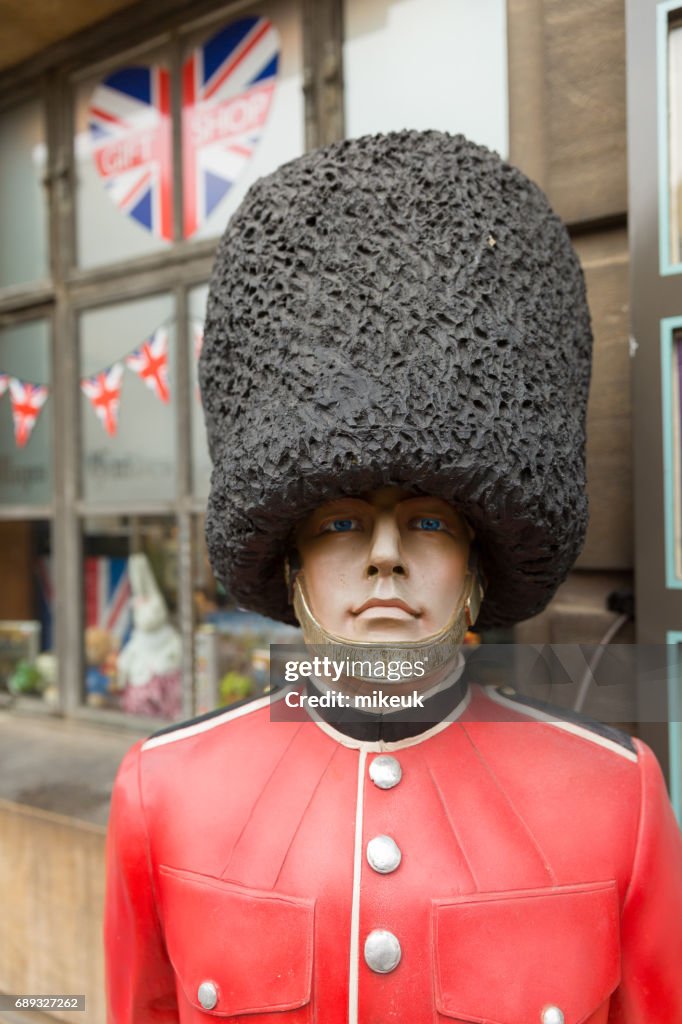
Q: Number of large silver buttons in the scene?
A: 3